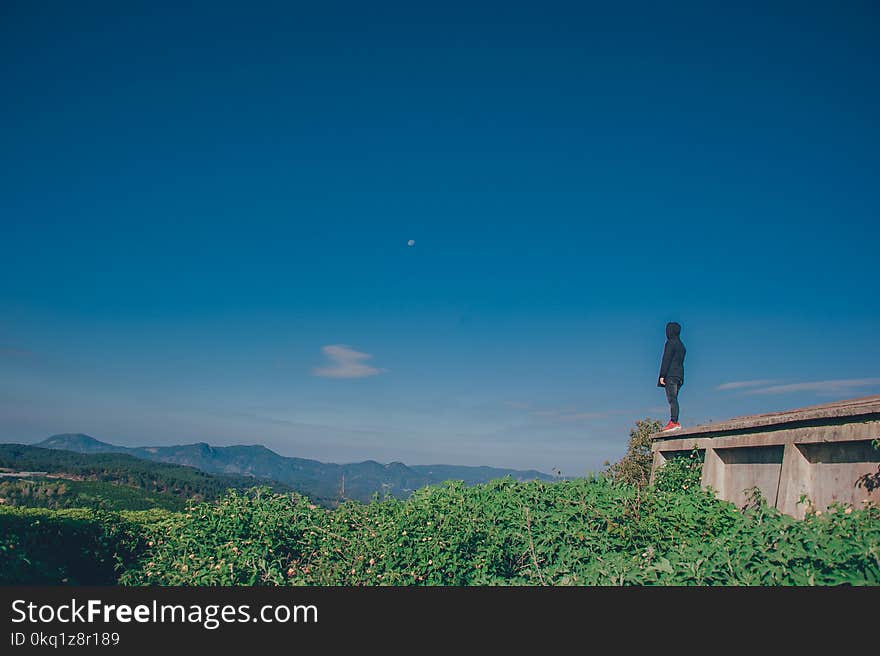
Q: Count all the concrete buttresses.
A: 3